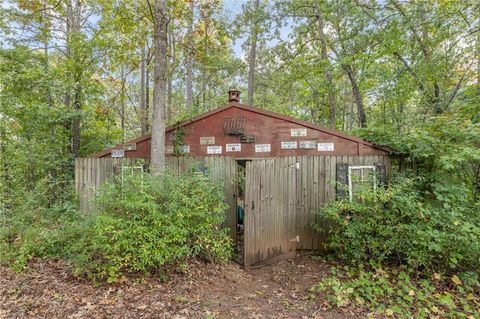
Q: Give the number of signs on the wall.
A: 13